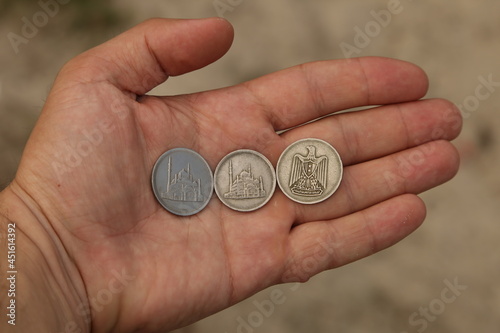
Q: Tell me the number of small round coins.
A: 3